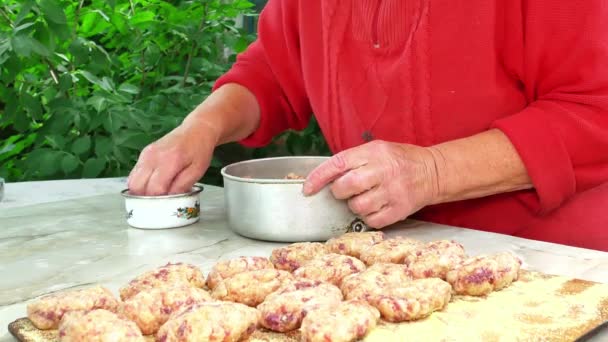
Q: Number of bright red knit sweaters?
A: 1